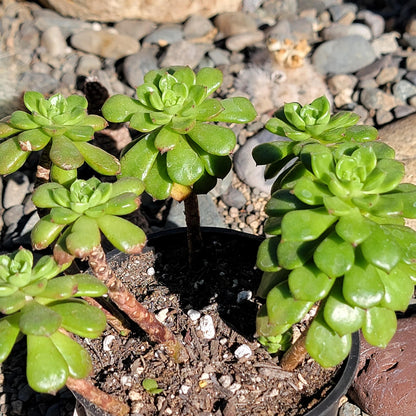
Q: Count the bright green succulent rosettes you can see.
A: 6